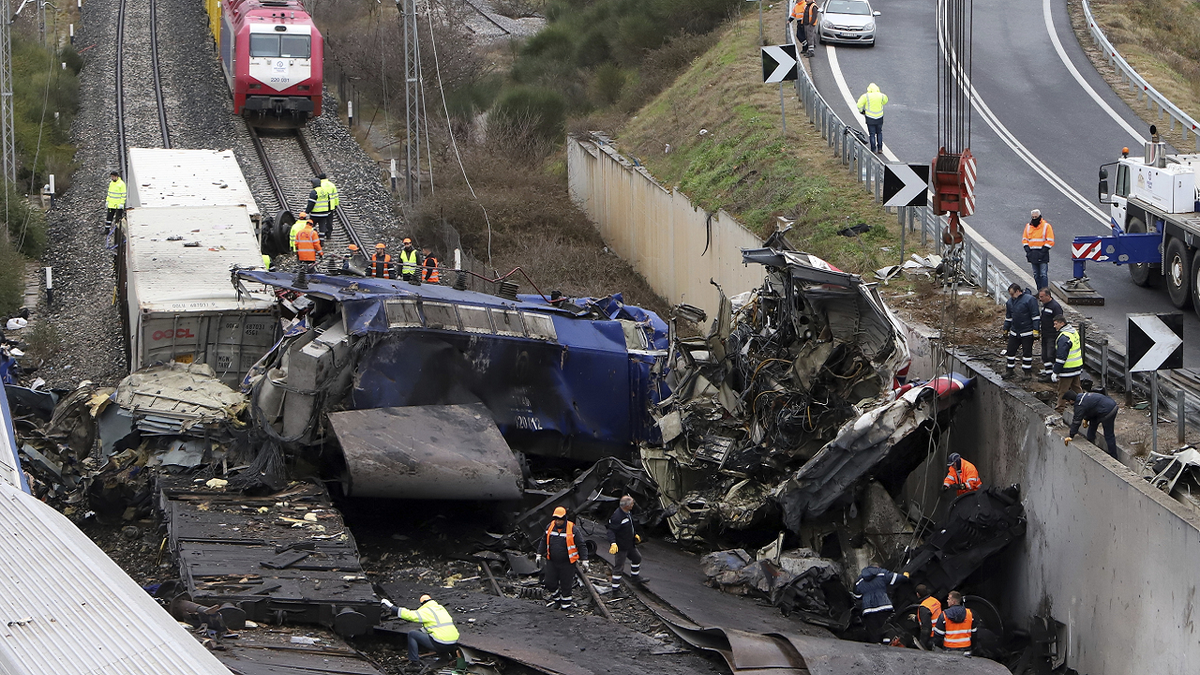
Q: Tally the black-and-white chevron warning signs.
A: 3